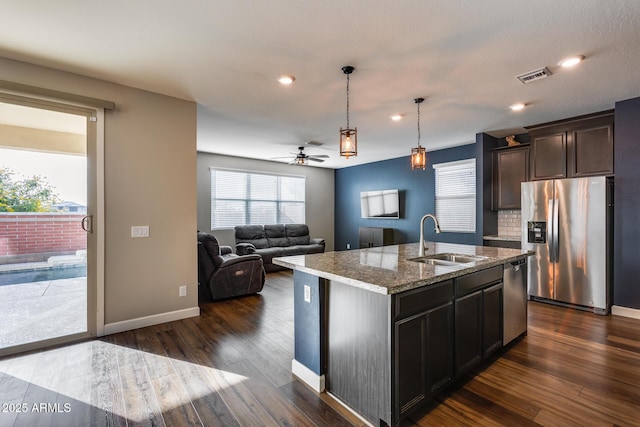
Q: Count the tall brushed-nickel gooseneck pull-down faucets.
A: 1